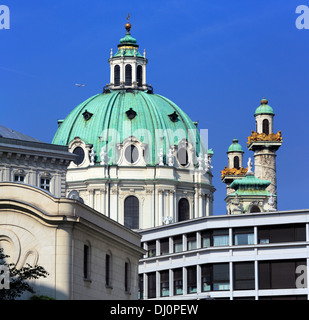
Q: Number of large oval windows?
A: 3